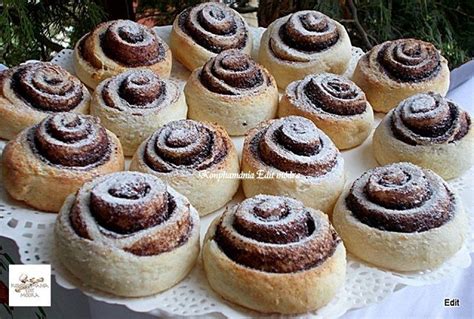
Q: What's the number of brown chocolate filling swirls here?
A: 15